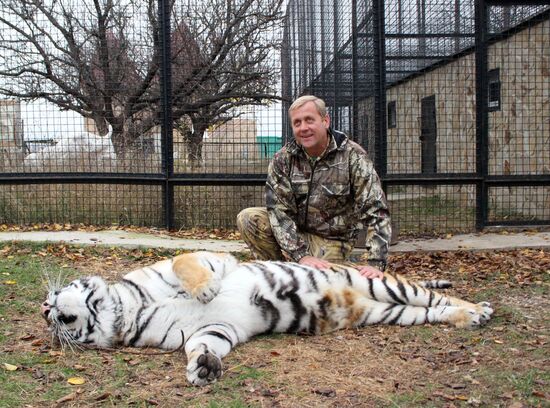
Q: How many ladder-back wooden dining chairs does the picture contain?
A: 0